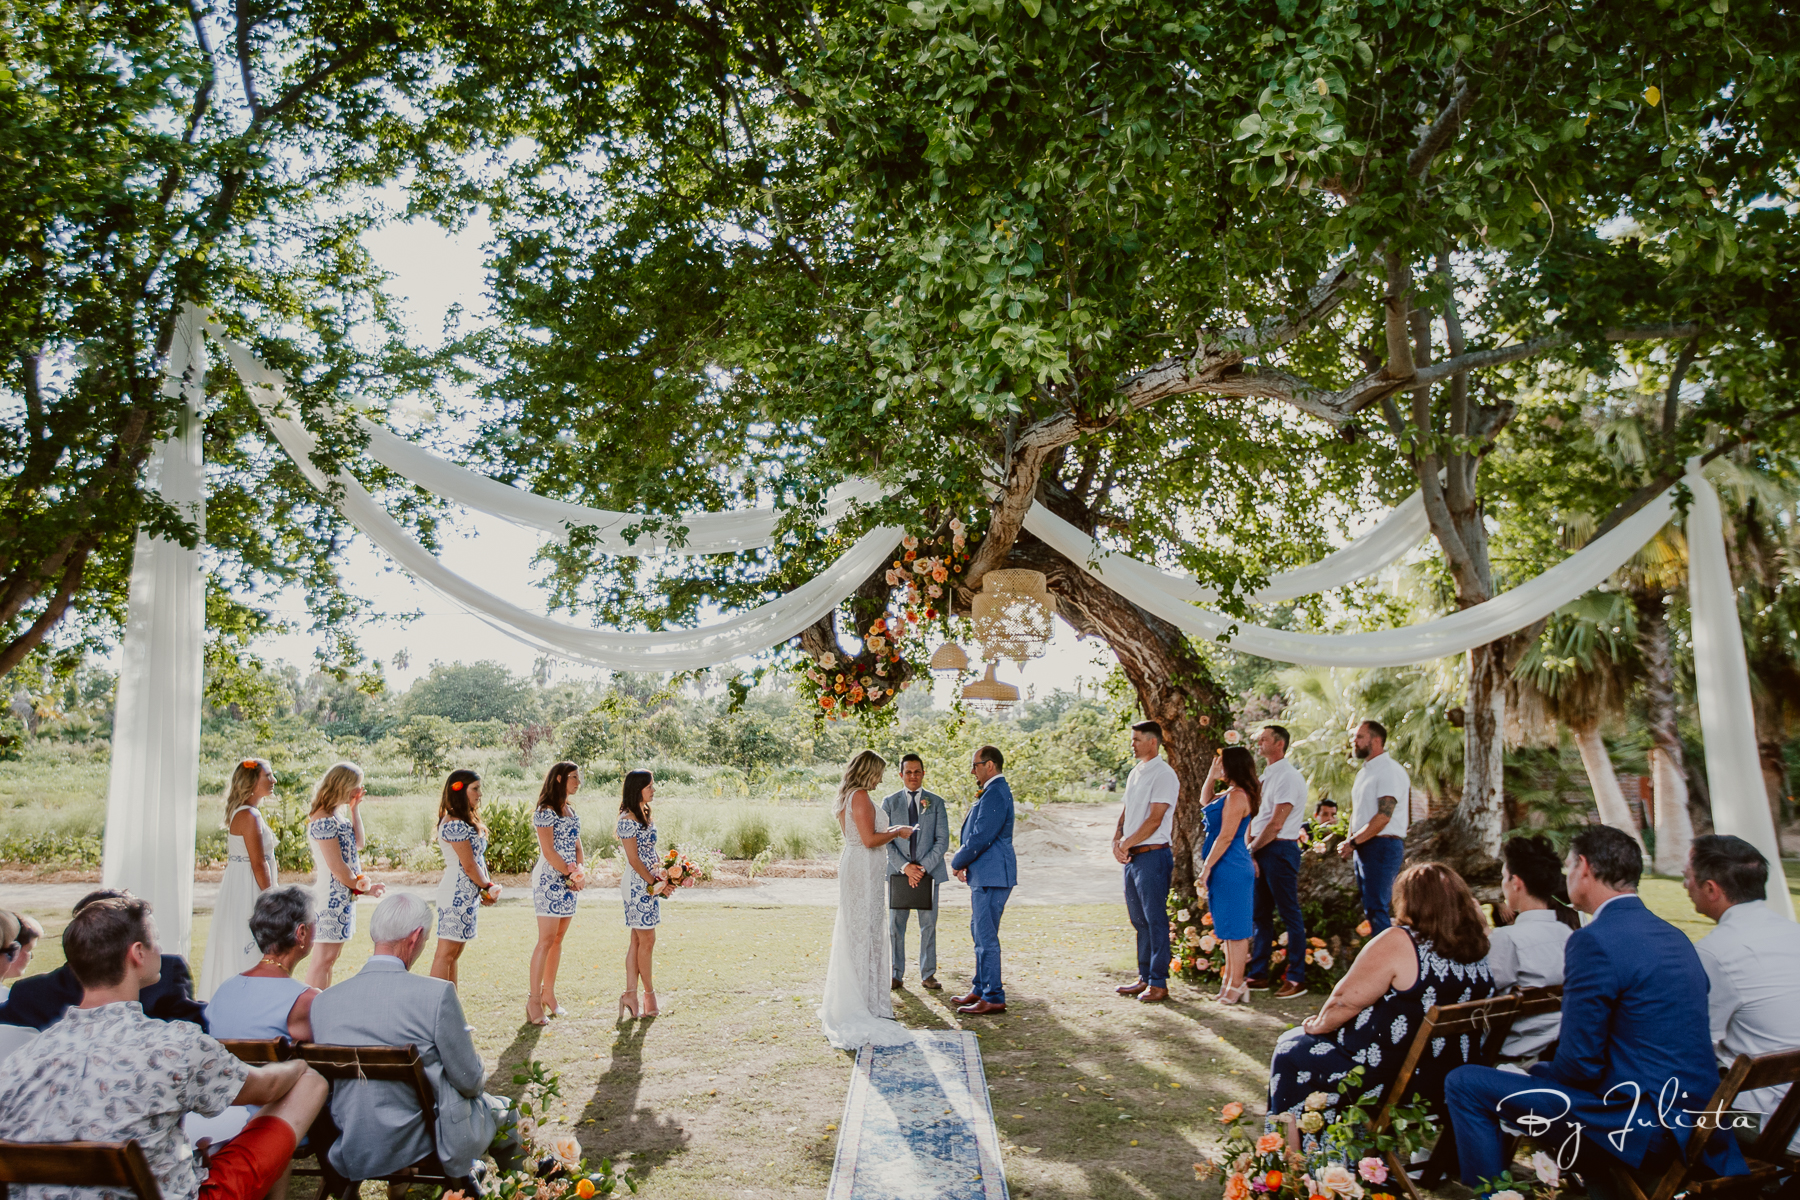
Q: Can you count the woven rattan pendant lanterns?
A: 3